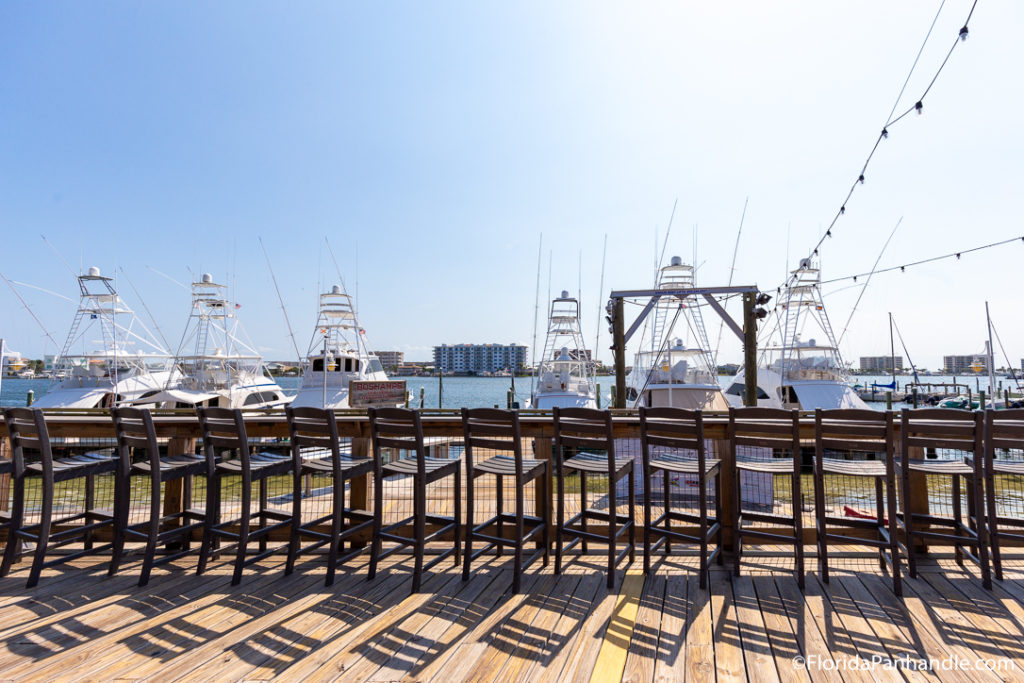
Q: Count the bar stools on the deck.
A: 12